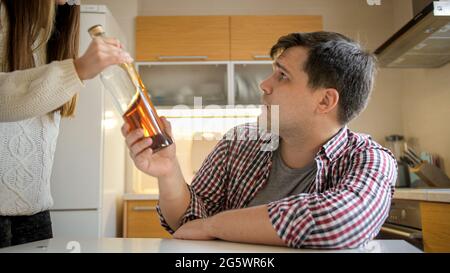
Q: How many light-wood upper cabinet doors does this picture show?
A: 2